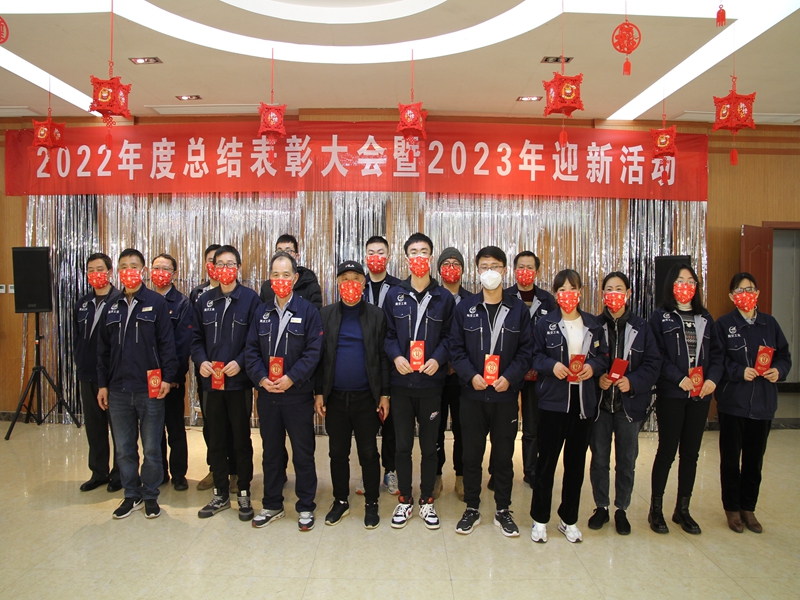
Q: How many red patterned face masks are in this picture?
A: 15